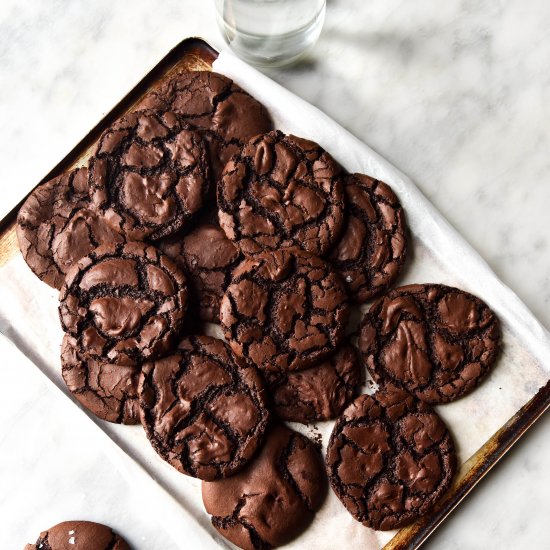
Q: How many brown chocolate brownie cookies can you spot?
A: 15